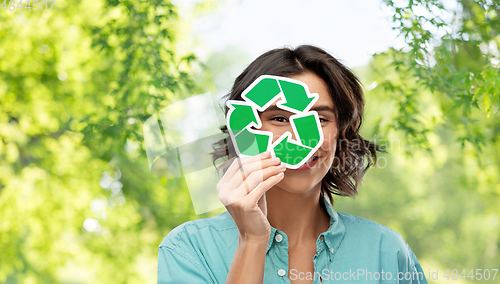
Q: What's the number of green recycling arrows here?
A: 3